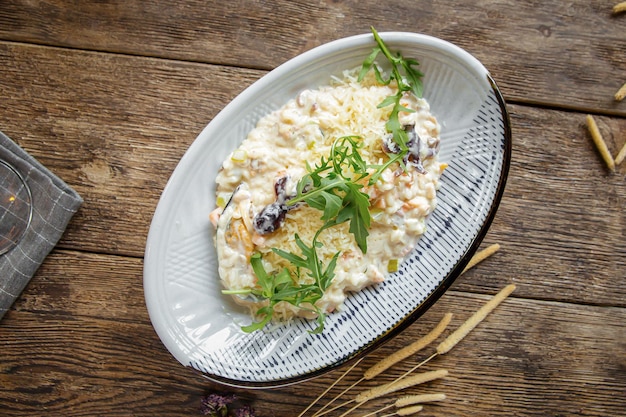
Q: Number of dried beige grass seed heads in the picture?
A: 10